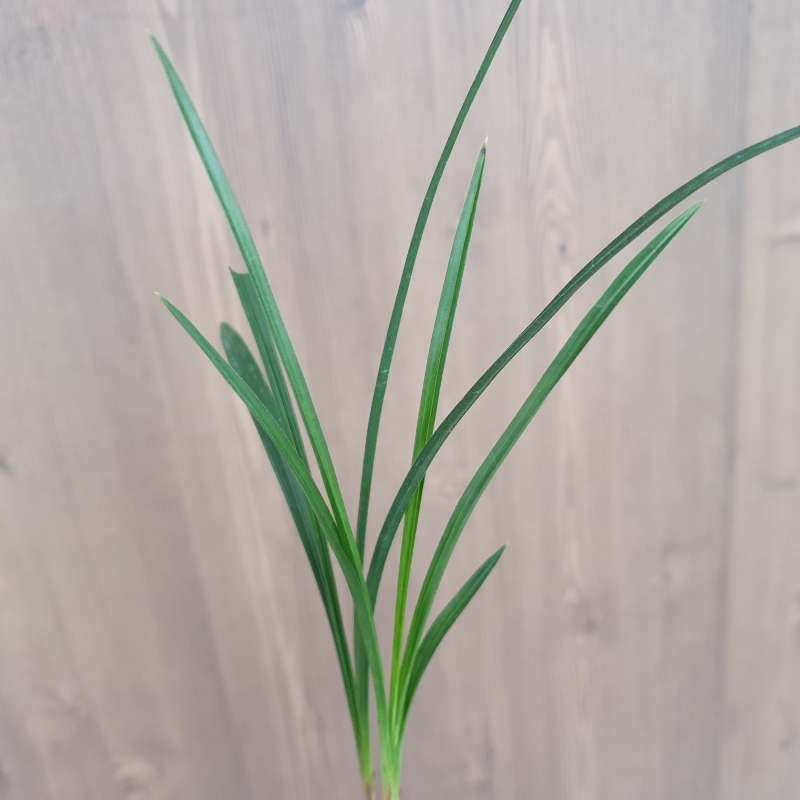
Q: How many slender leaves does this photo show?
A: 9